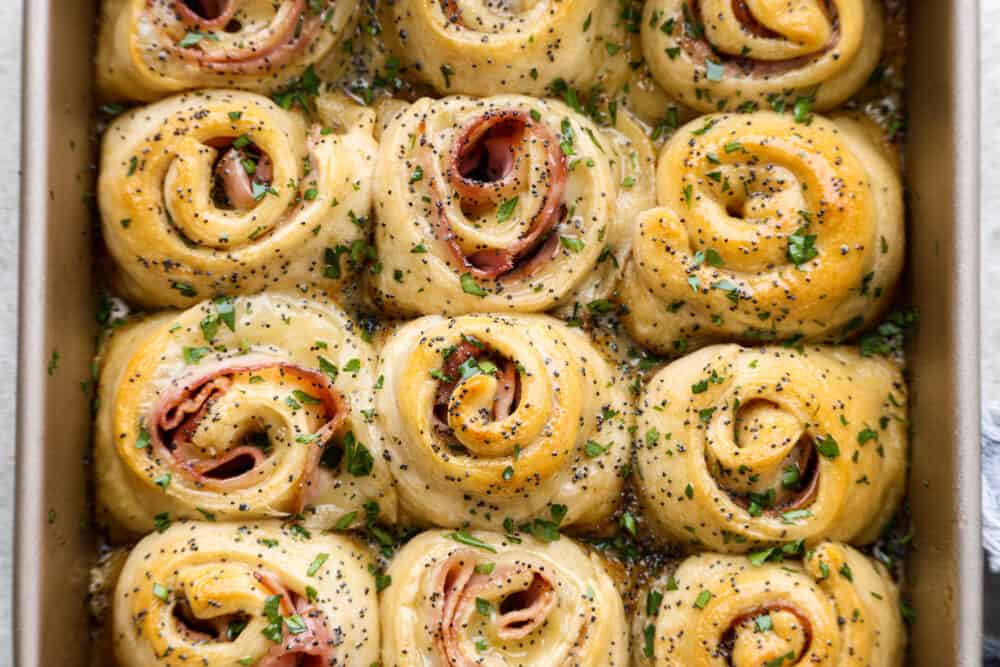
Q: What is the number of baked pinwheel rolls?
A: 12